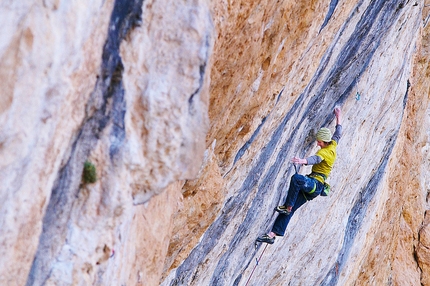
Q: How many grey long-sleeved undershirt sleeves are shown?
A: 2